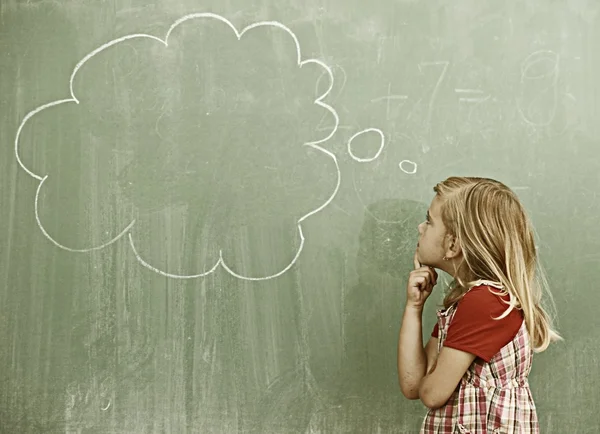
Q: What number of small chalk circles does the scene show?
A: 2